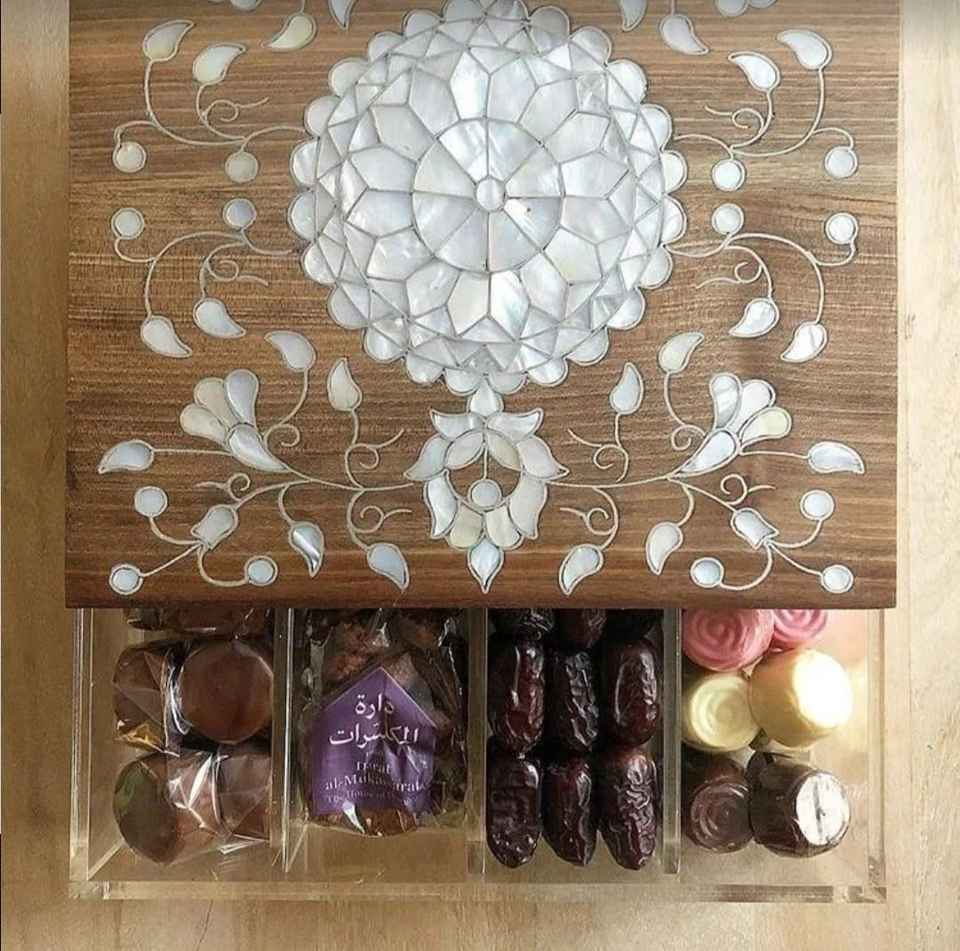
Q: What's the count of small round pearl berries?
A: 14